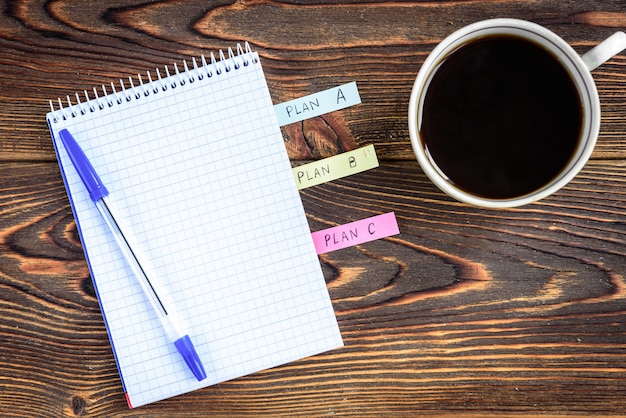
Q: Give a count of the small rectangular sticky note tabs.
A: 3